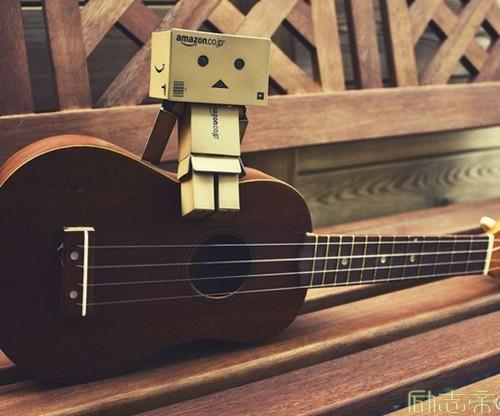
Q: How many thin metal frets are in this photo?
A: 12